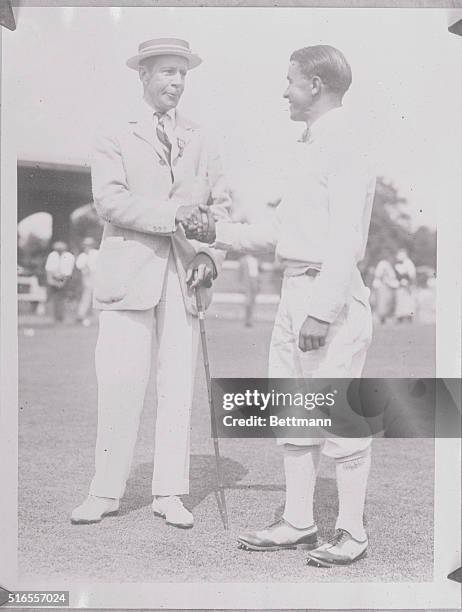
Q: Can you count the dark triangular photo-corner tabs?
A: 4